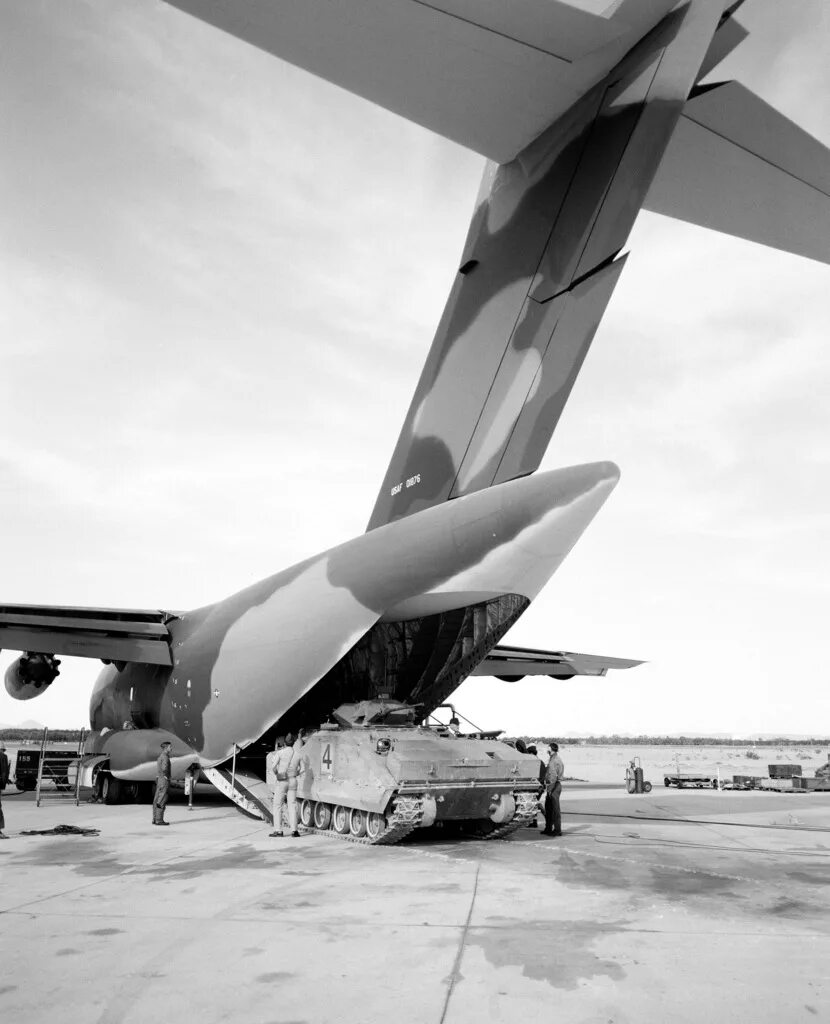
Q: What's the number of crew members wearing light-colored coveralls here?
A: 2